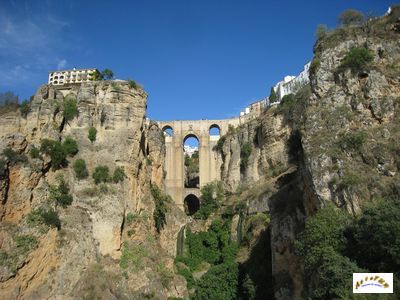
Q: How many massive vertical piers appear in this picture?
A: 2